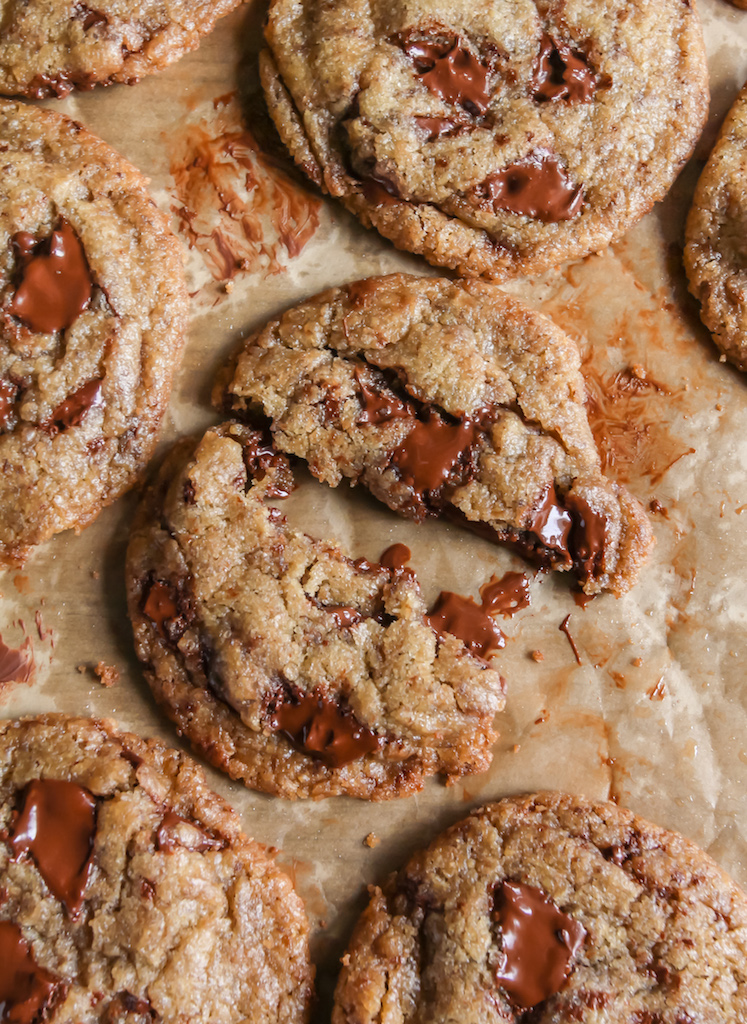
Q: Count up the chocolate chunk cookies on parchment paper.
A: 7